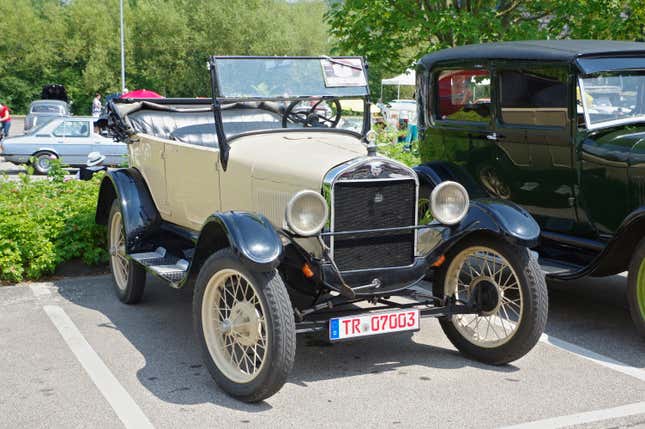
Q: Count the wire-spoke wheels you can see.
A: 3